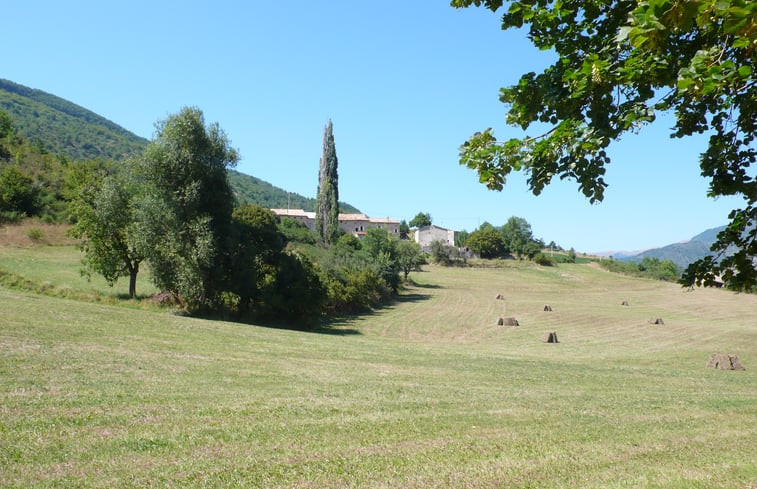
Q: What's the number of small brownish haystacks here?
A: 7